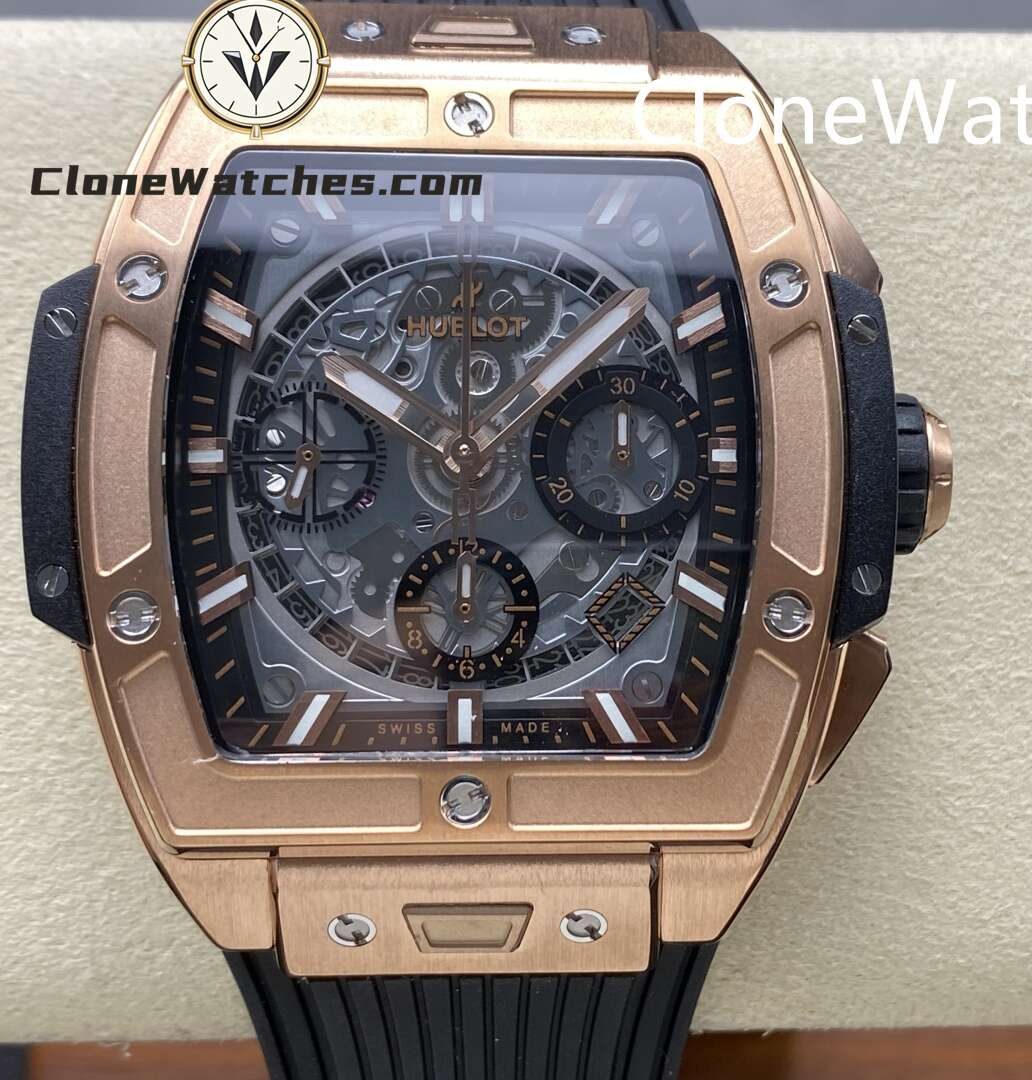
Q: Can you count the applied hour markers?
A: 12